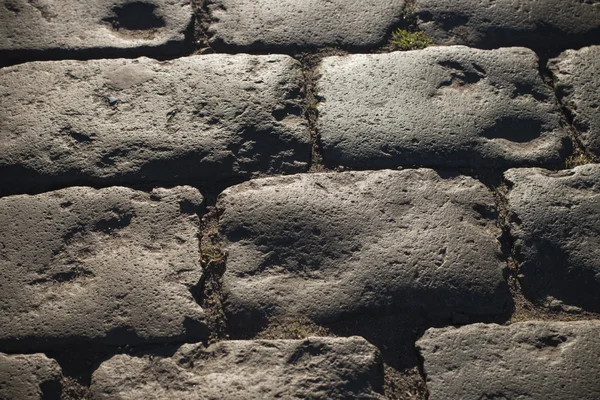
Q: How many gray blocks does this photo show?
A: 12